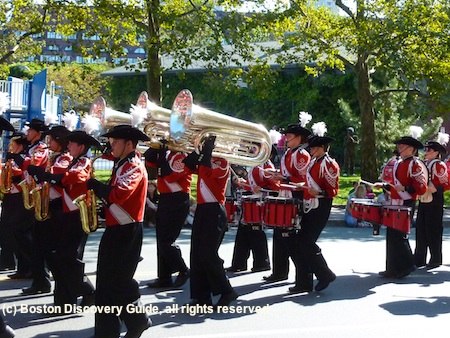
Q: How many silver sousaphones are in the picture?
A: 3